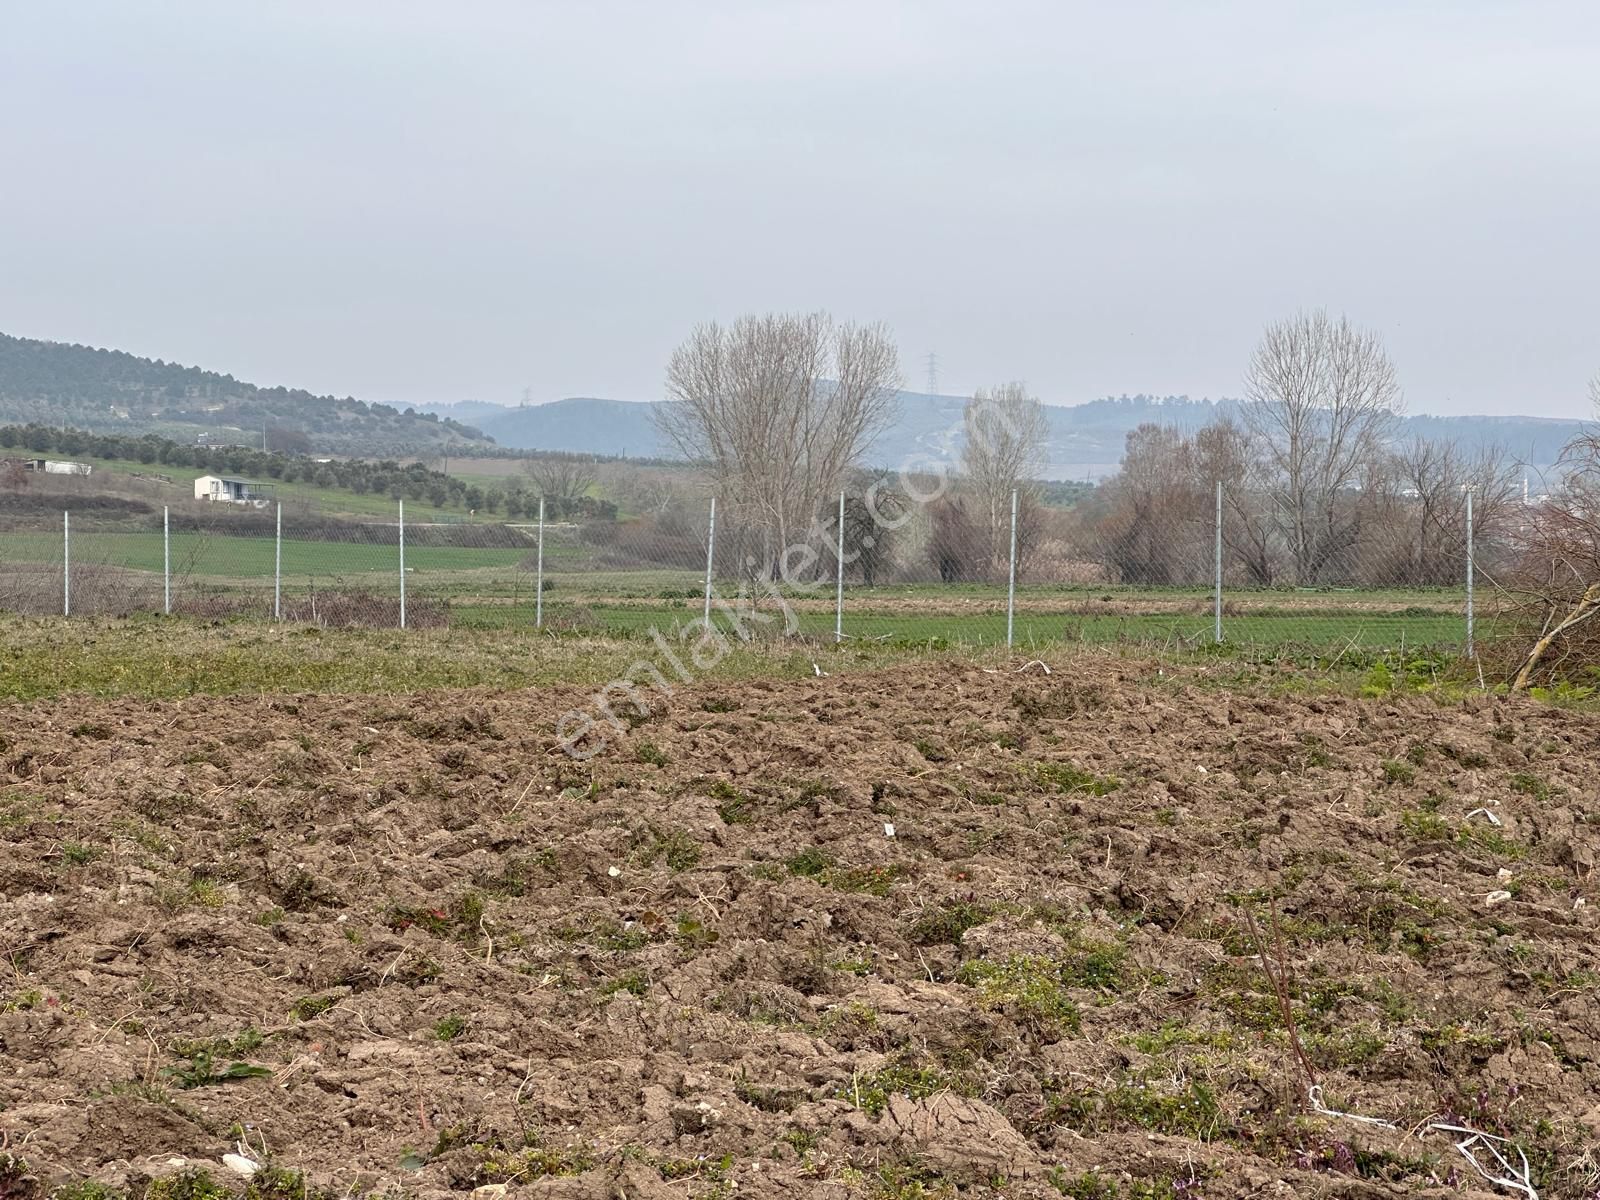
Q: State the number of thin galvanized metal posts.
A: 10